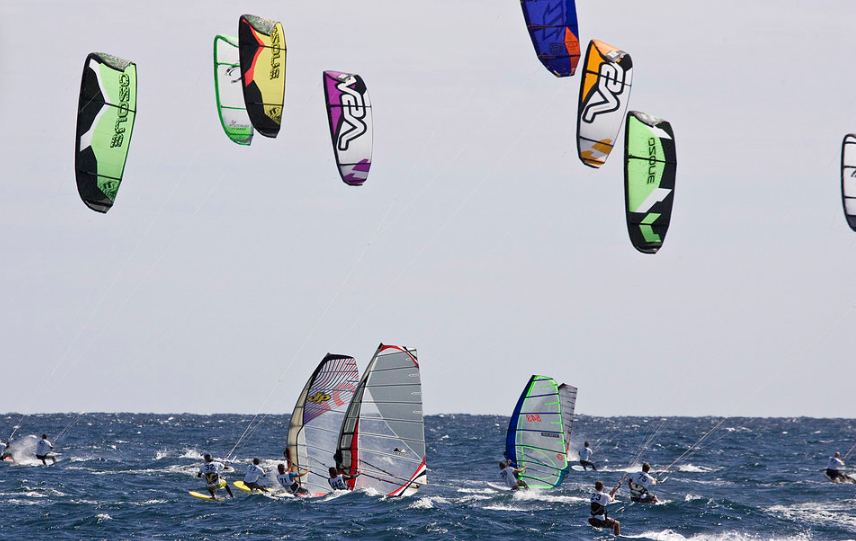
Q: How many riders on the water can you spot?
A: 11